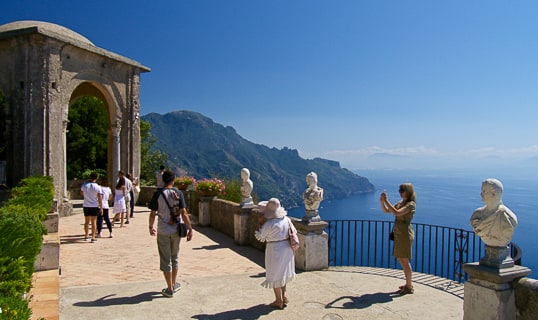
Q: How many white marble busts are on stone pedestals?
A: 3